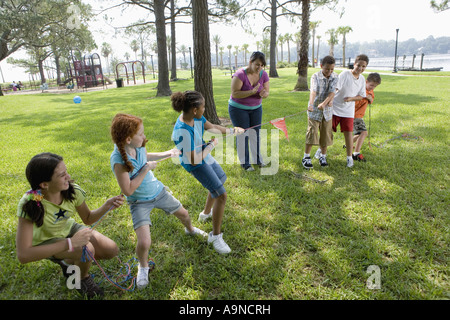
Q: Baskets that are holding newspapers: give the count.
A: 0